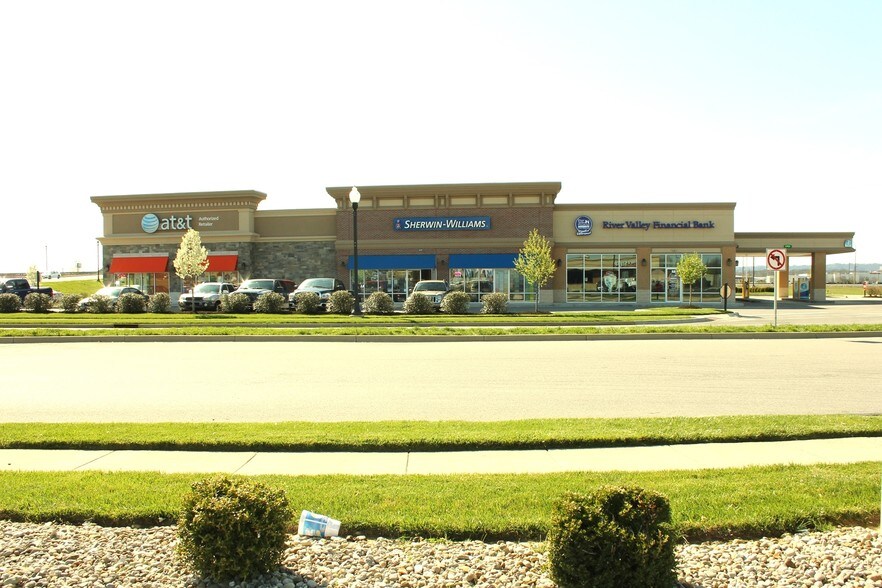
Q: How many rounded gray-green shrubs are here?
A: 14